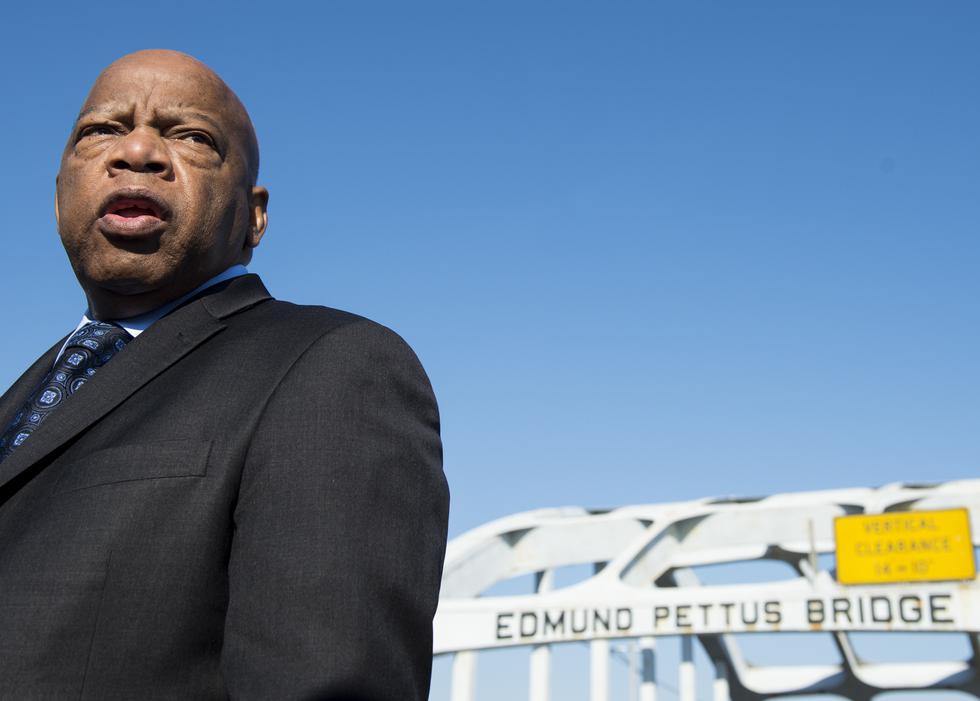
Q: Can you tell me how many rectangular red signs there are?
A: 0